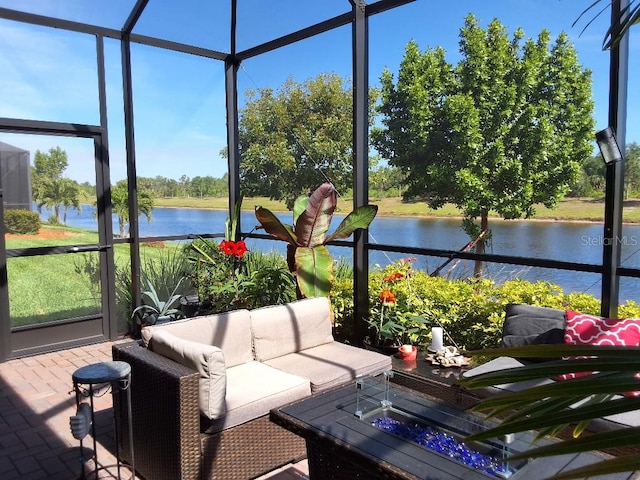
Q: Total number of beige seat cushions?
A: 2